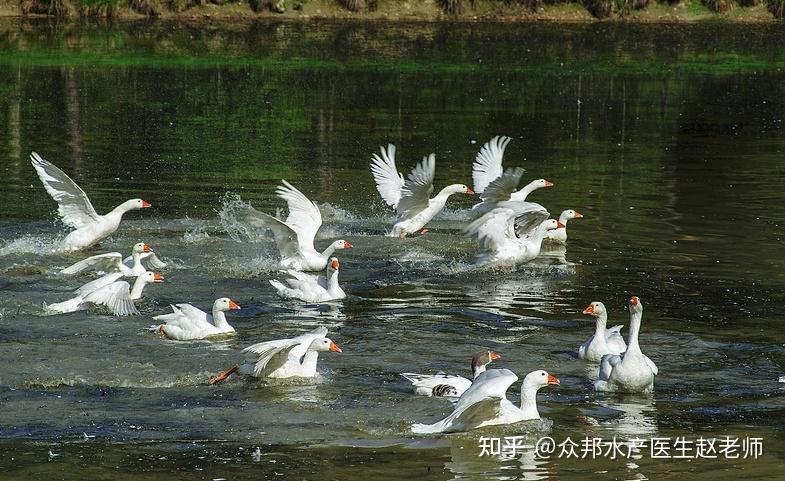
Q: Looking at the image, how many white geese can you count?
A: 14